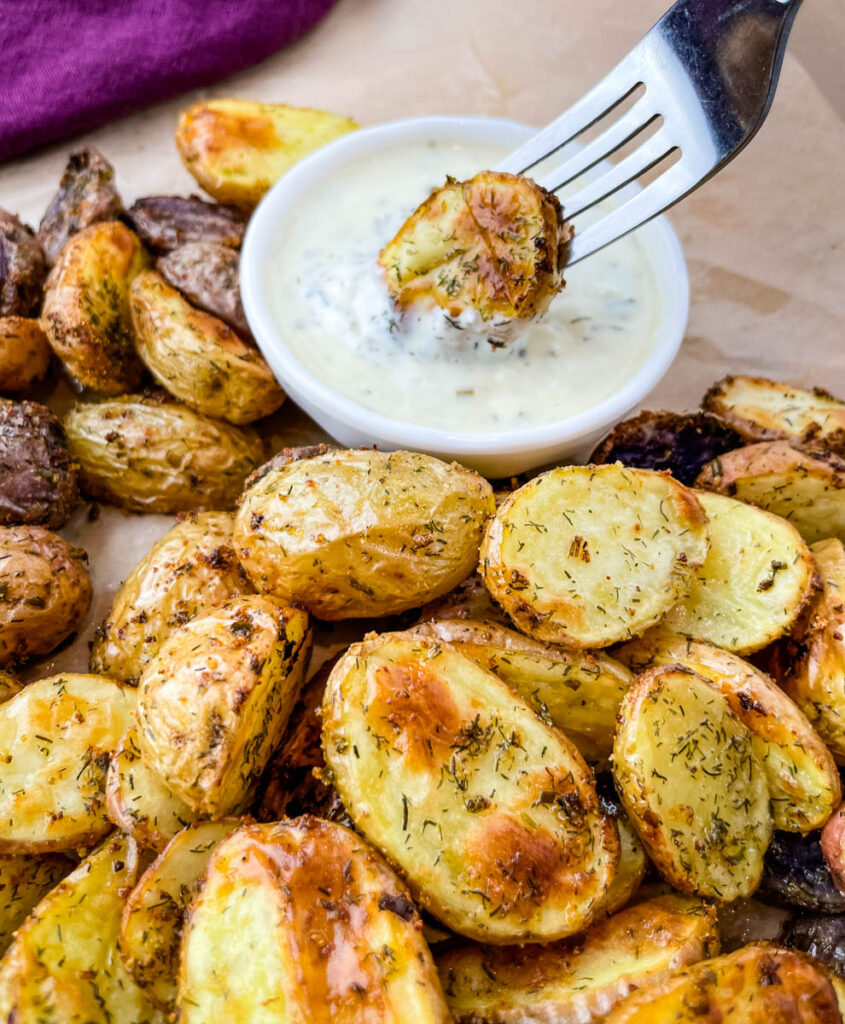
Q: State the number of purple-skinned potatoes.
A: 8